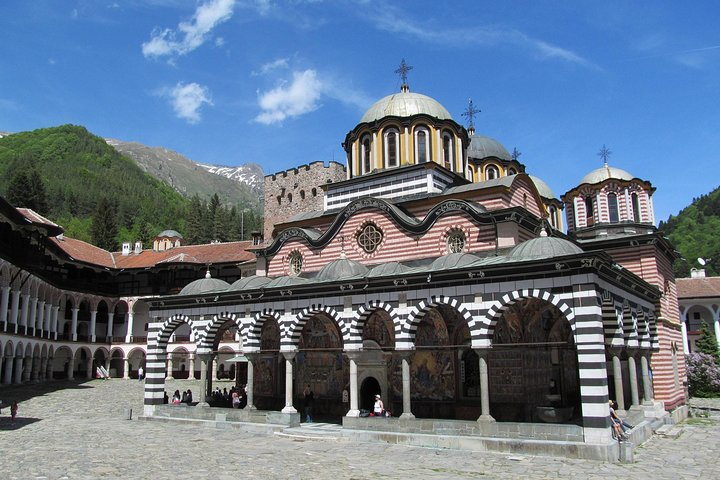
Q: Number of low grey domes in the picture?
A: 7